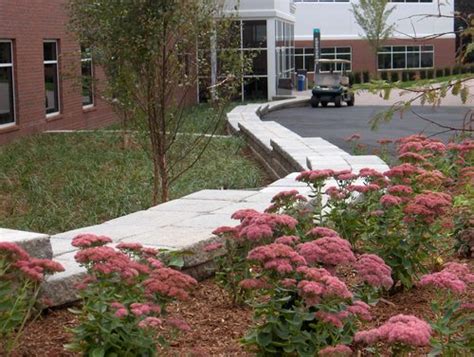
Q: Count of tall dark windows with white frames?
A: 3